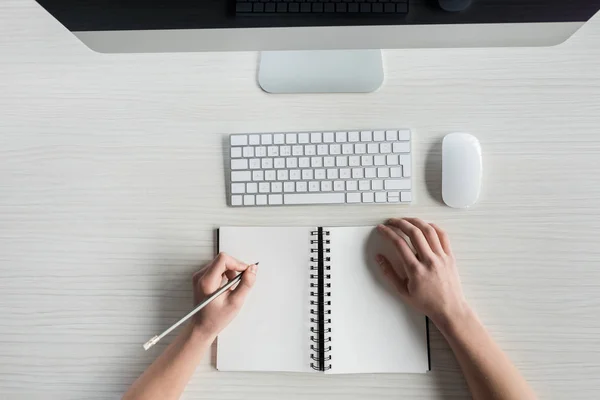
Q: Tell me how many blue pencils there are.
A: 0